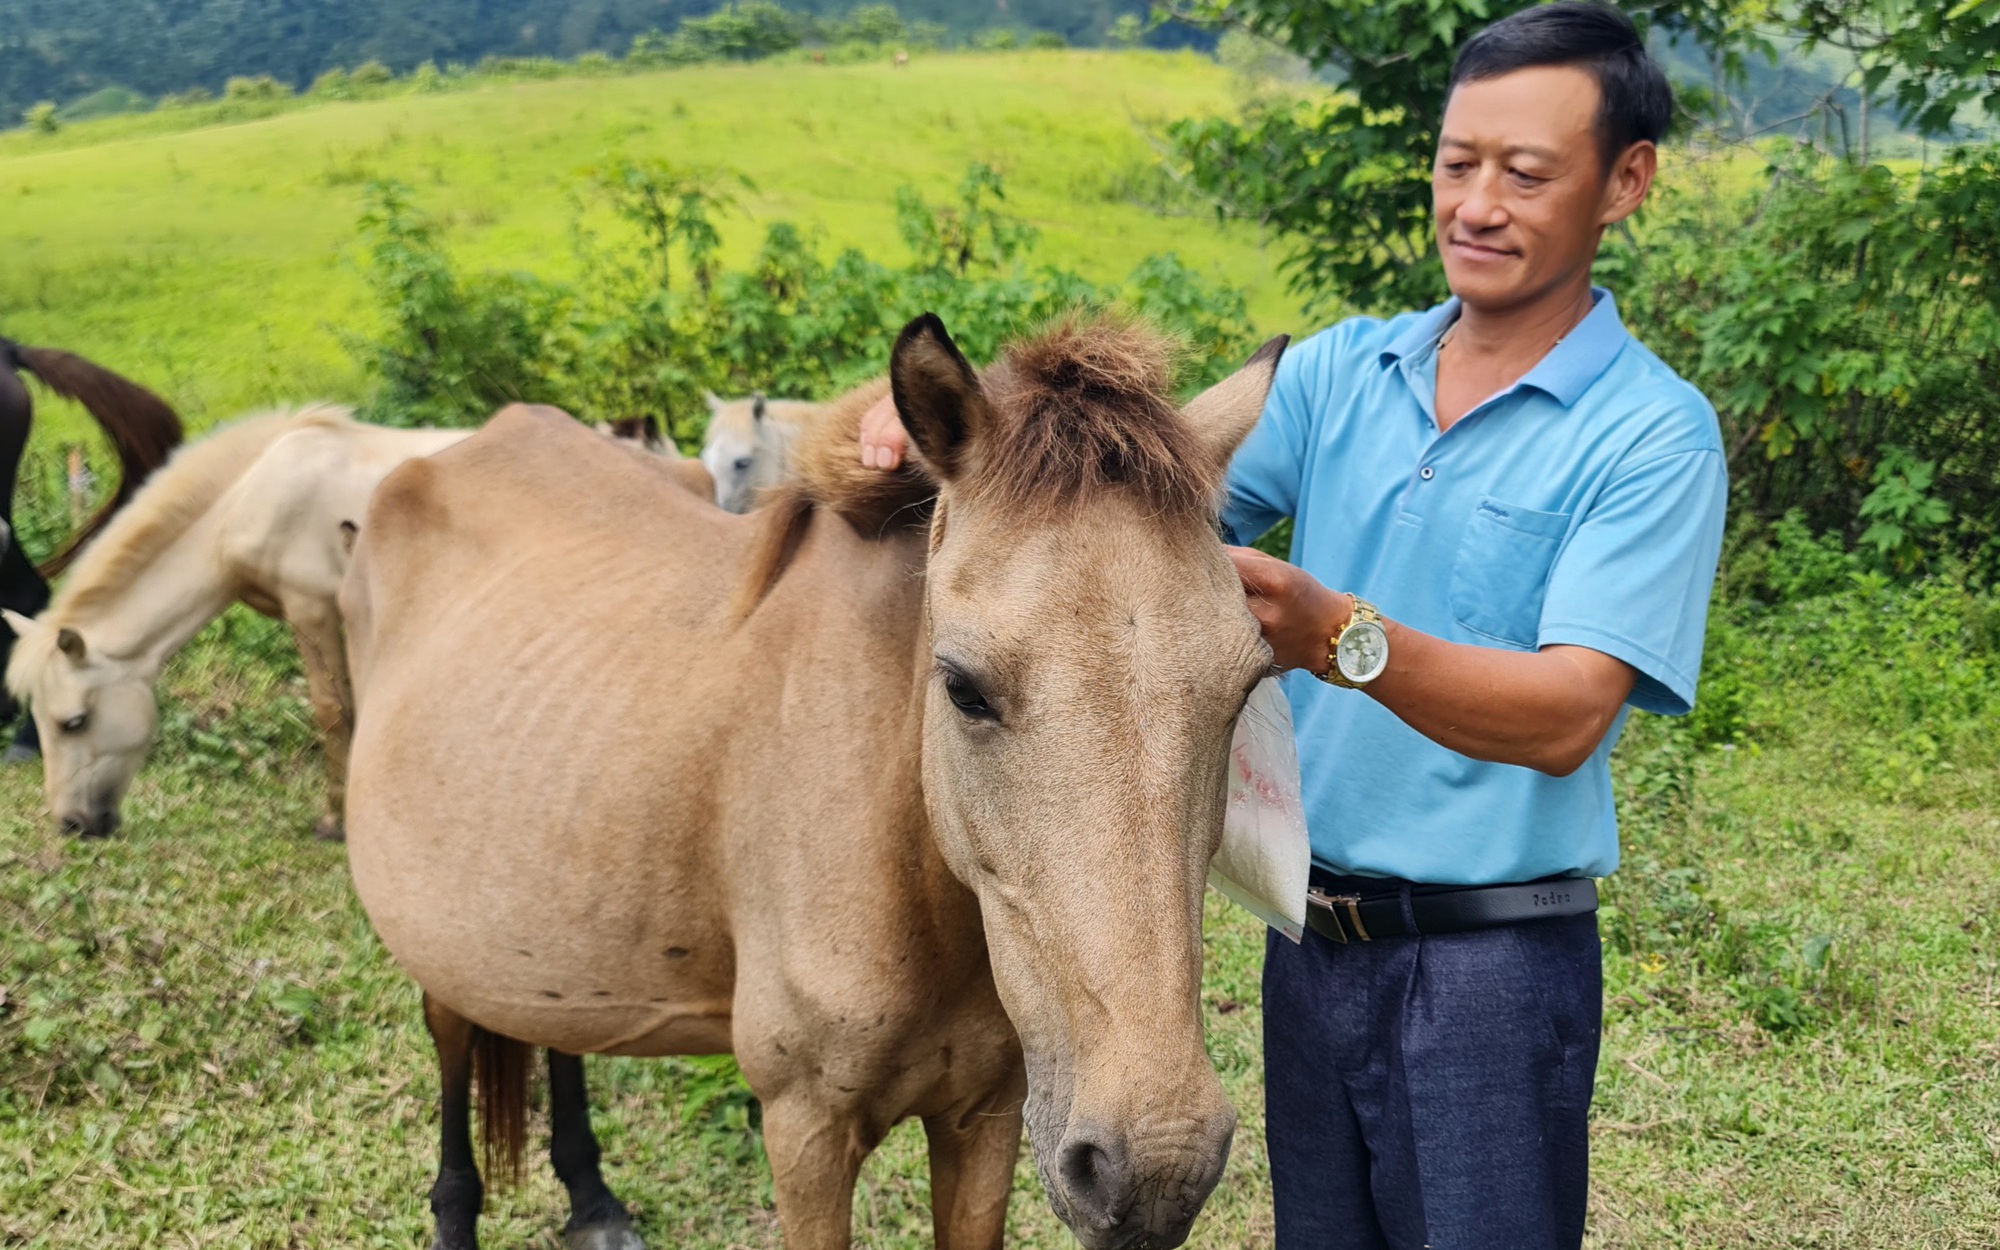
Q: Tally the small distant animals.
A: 2